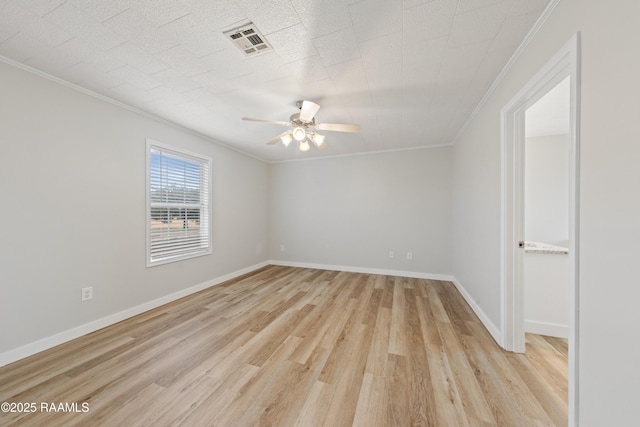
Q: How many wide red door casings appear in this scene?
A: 0